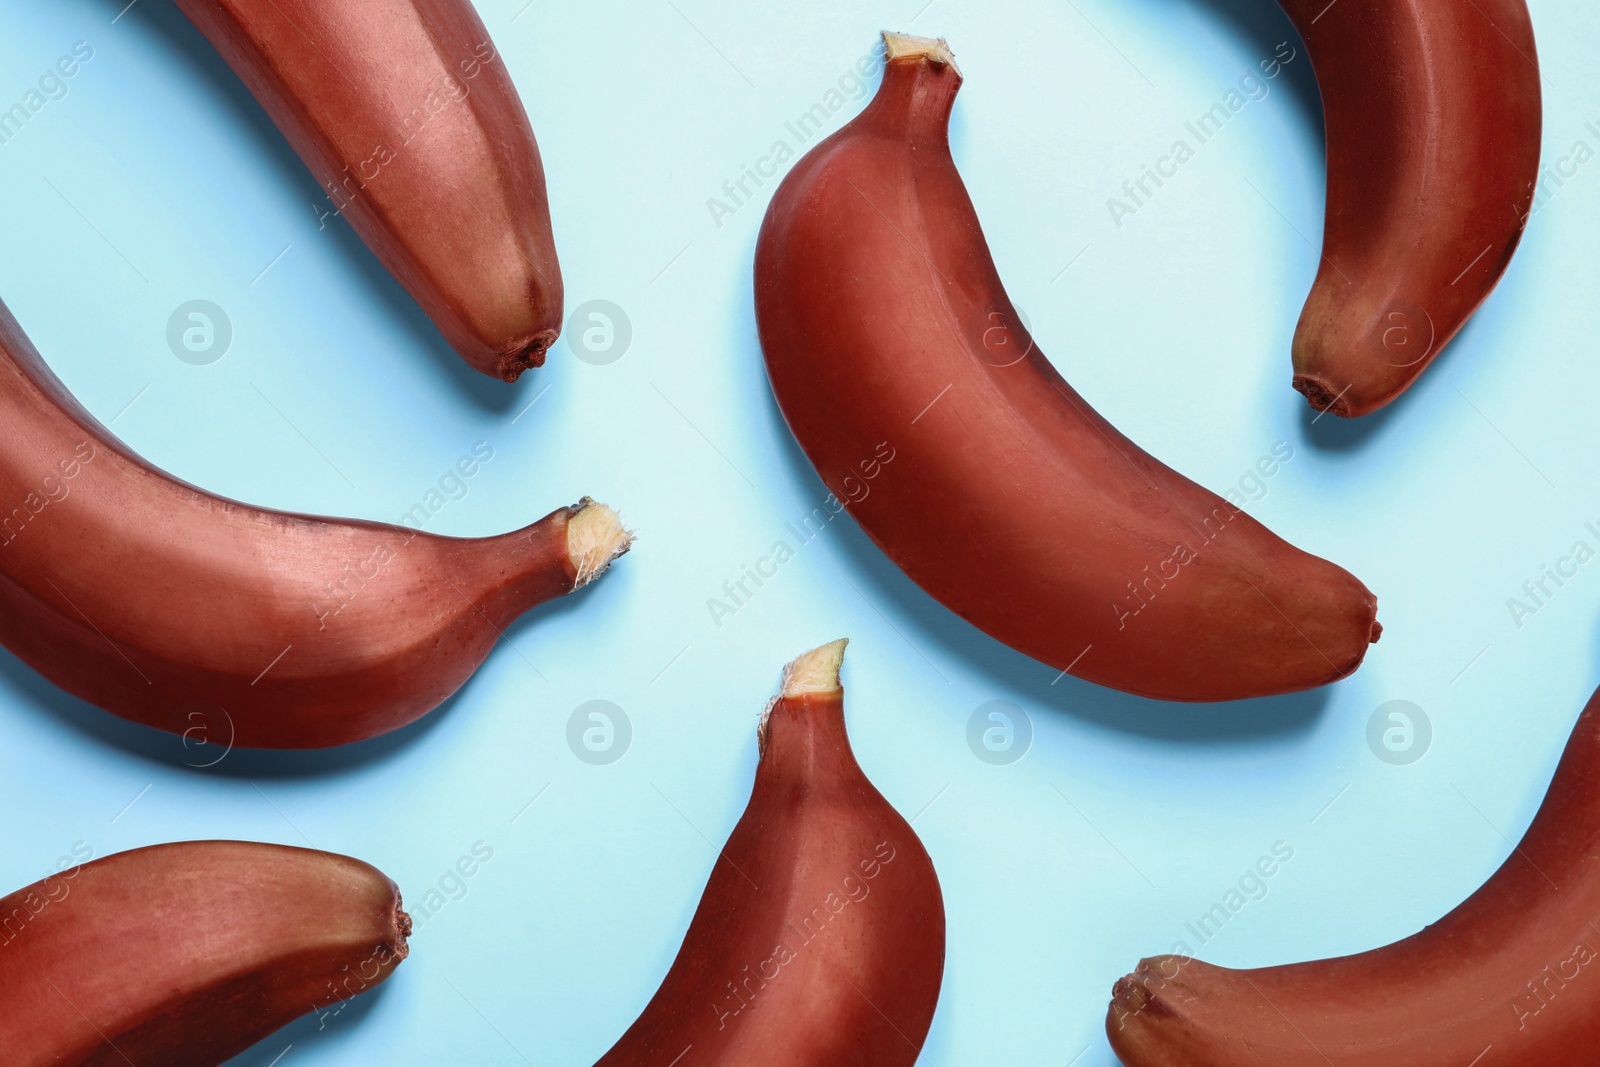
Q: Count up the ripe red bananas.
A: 7